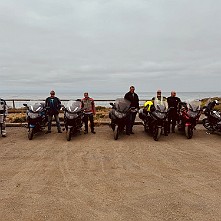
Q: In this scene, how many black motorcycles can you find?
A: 4